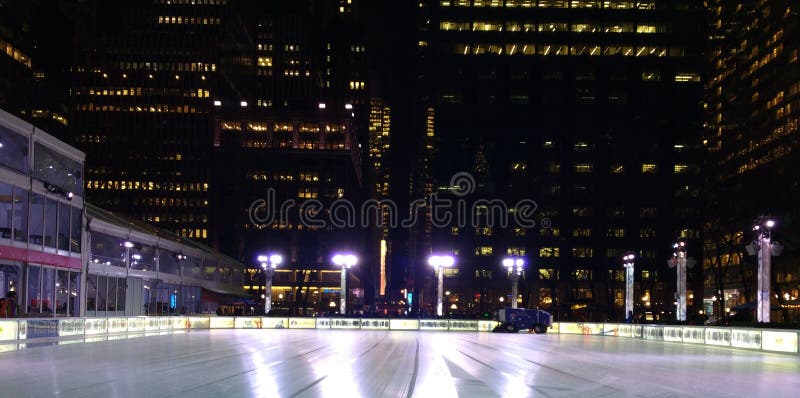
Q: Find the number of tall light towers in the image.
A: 7